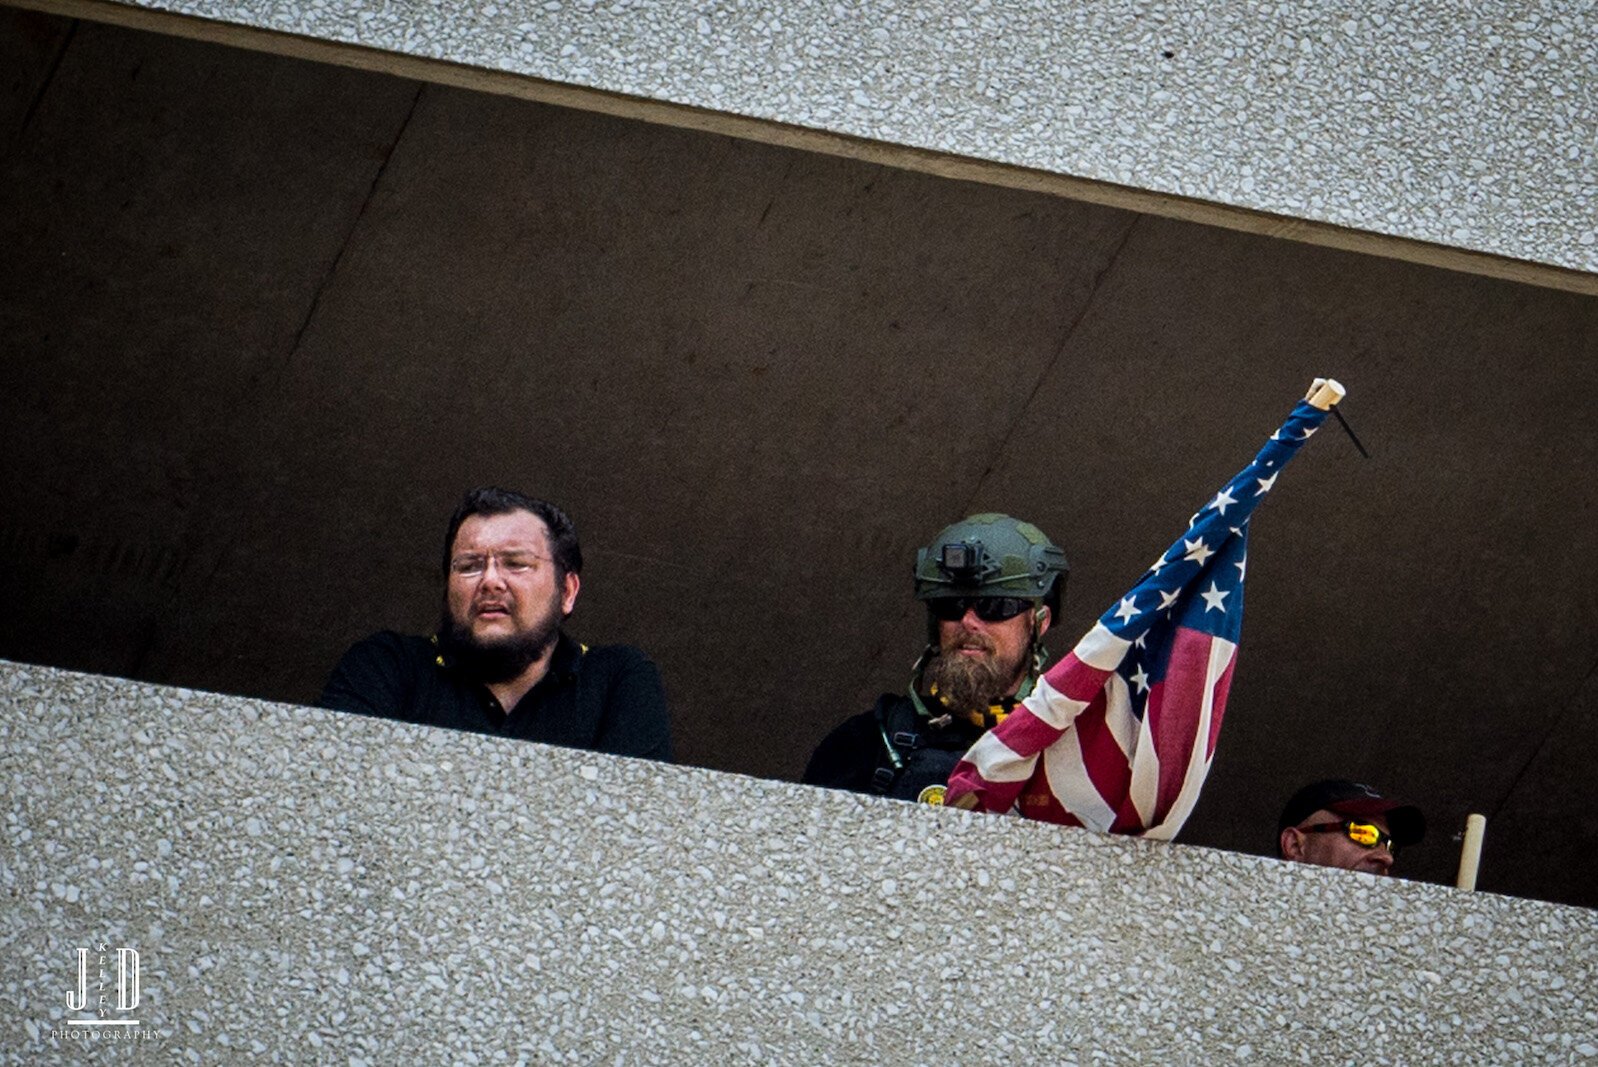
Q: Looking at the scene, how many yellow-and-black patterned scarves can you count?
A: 1